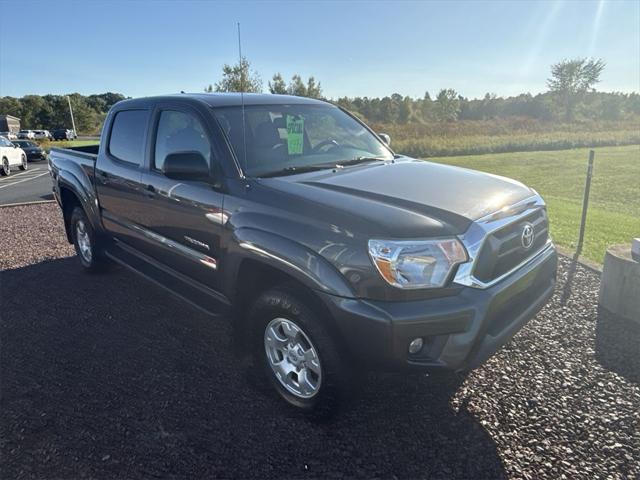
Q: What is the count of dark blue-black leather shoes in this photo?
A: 0